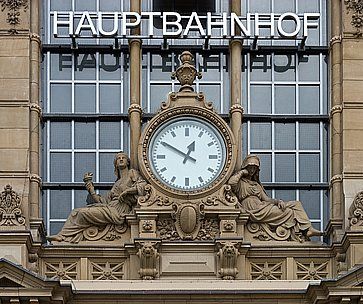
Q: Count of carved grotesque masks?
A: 2